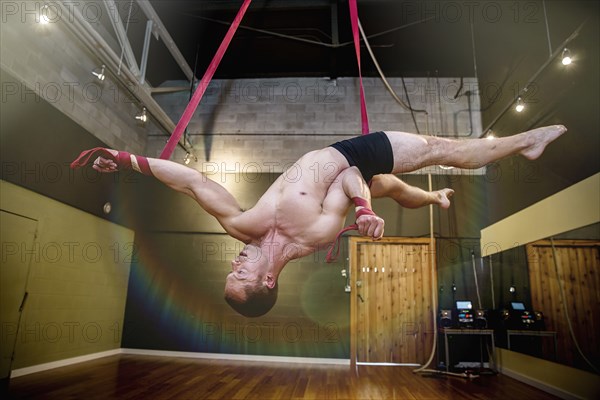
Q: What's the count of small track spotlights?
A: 7